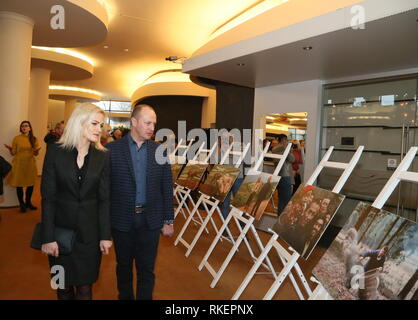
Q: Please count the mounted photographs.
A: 6